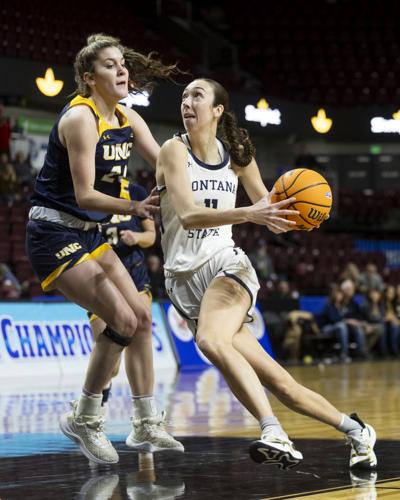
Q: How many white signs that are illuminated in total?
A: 3